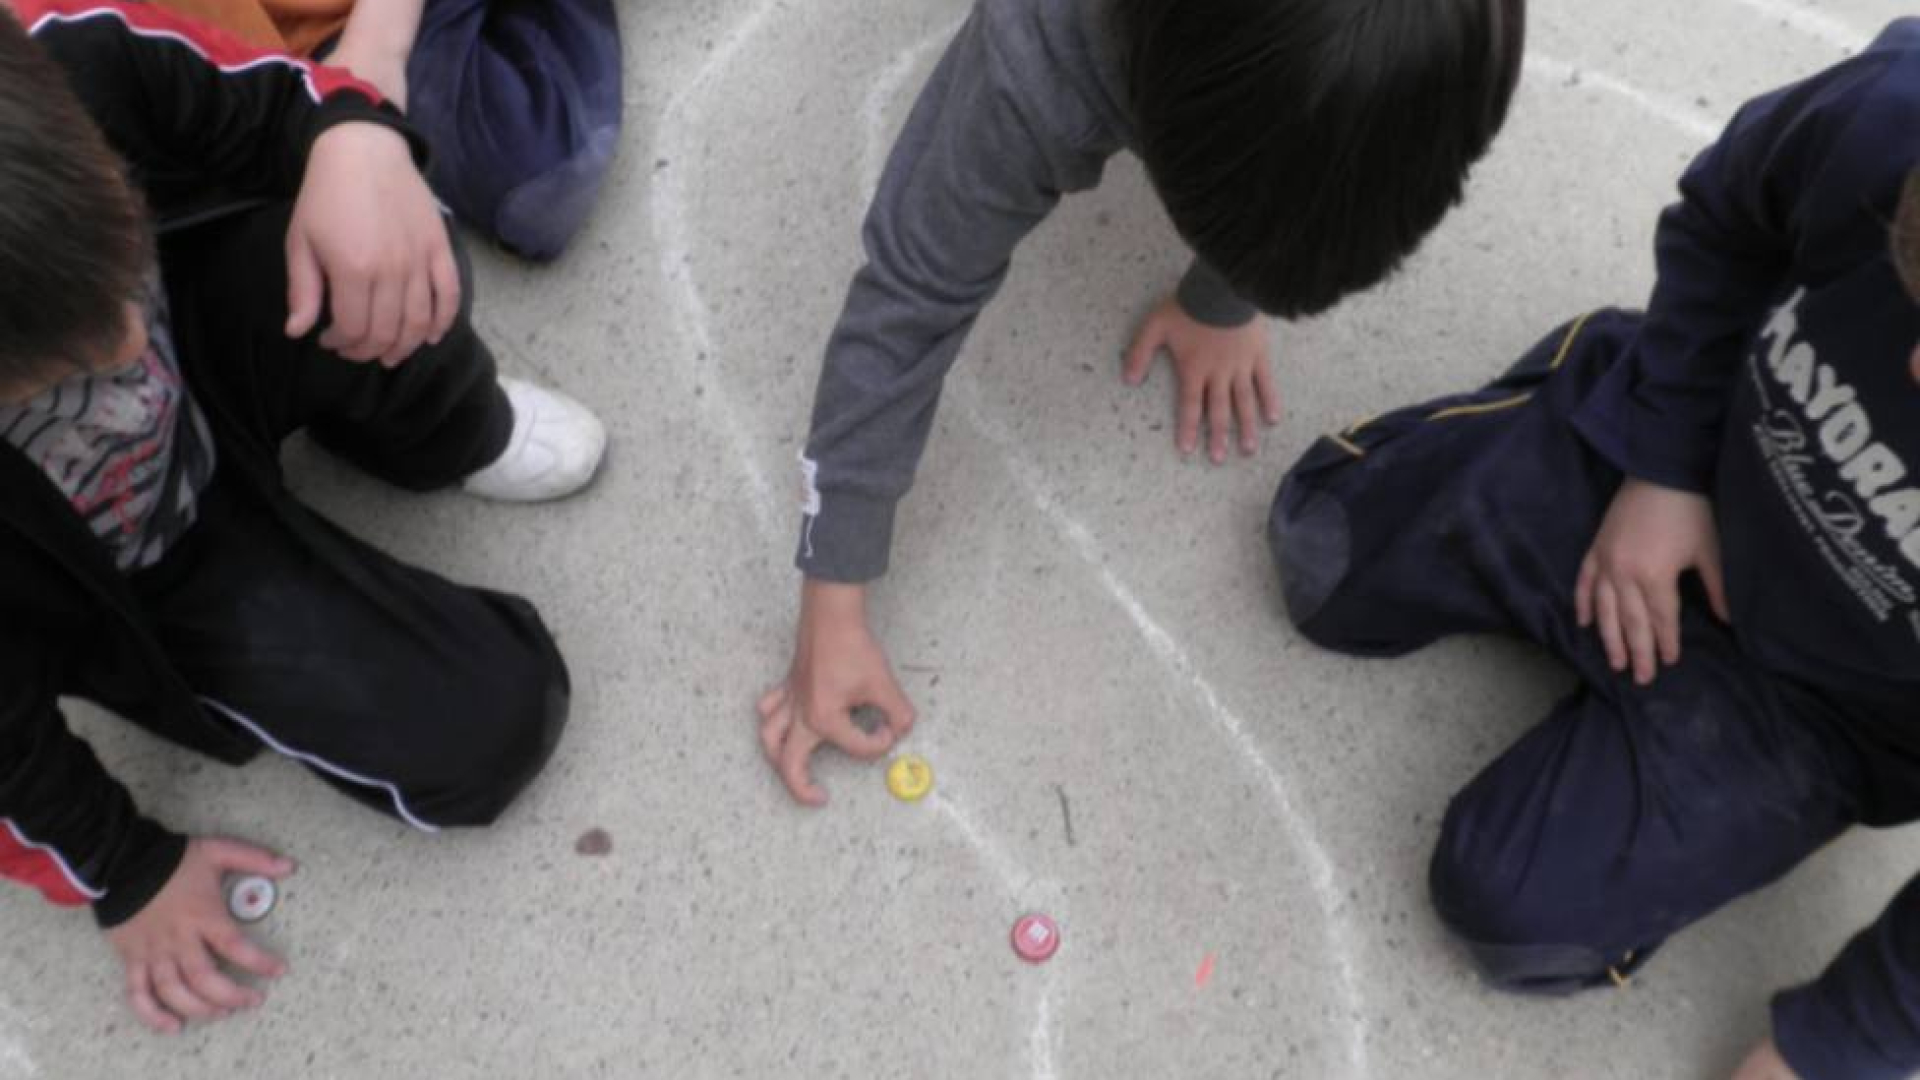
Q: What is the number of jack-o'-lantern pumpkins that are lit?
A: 0